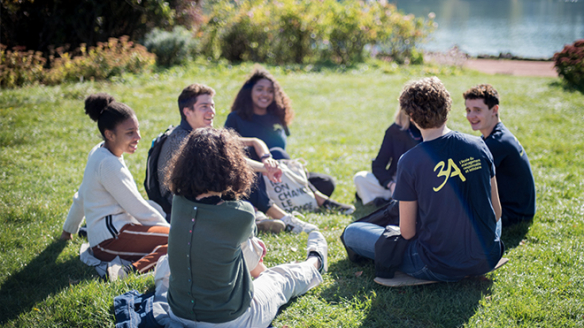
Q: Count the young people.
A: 7